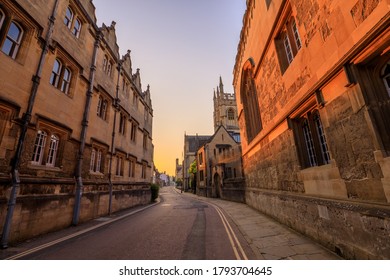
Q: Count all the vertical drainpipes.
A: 3